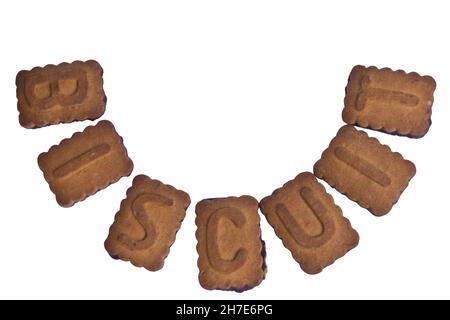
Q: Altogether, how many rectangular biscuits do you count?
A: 7